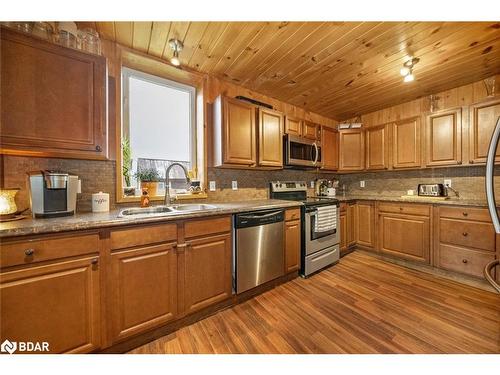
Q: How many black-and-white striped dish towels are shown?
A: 1